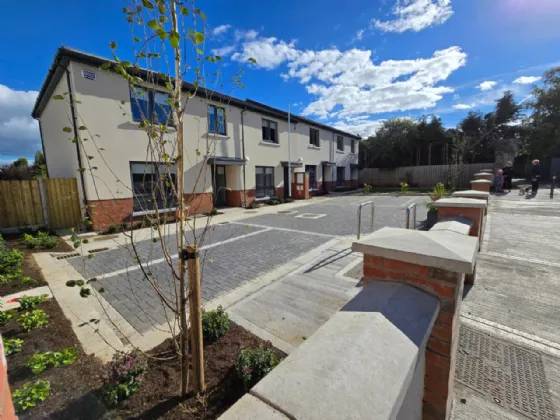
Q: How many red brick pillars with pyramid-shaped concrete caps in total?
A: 6